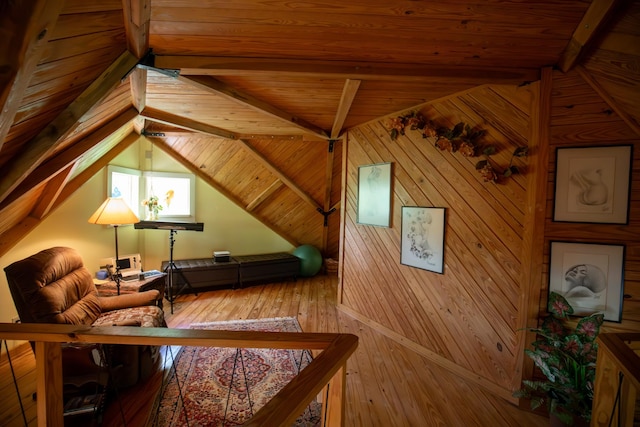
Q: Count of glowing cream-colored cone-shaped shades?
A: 1